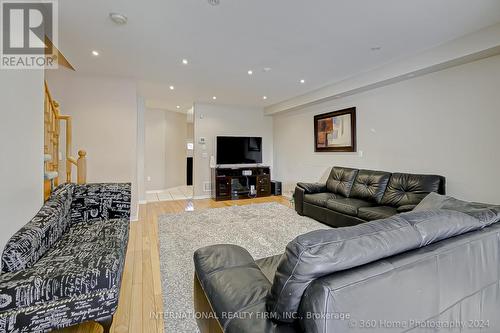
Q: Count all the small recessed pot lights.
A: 8